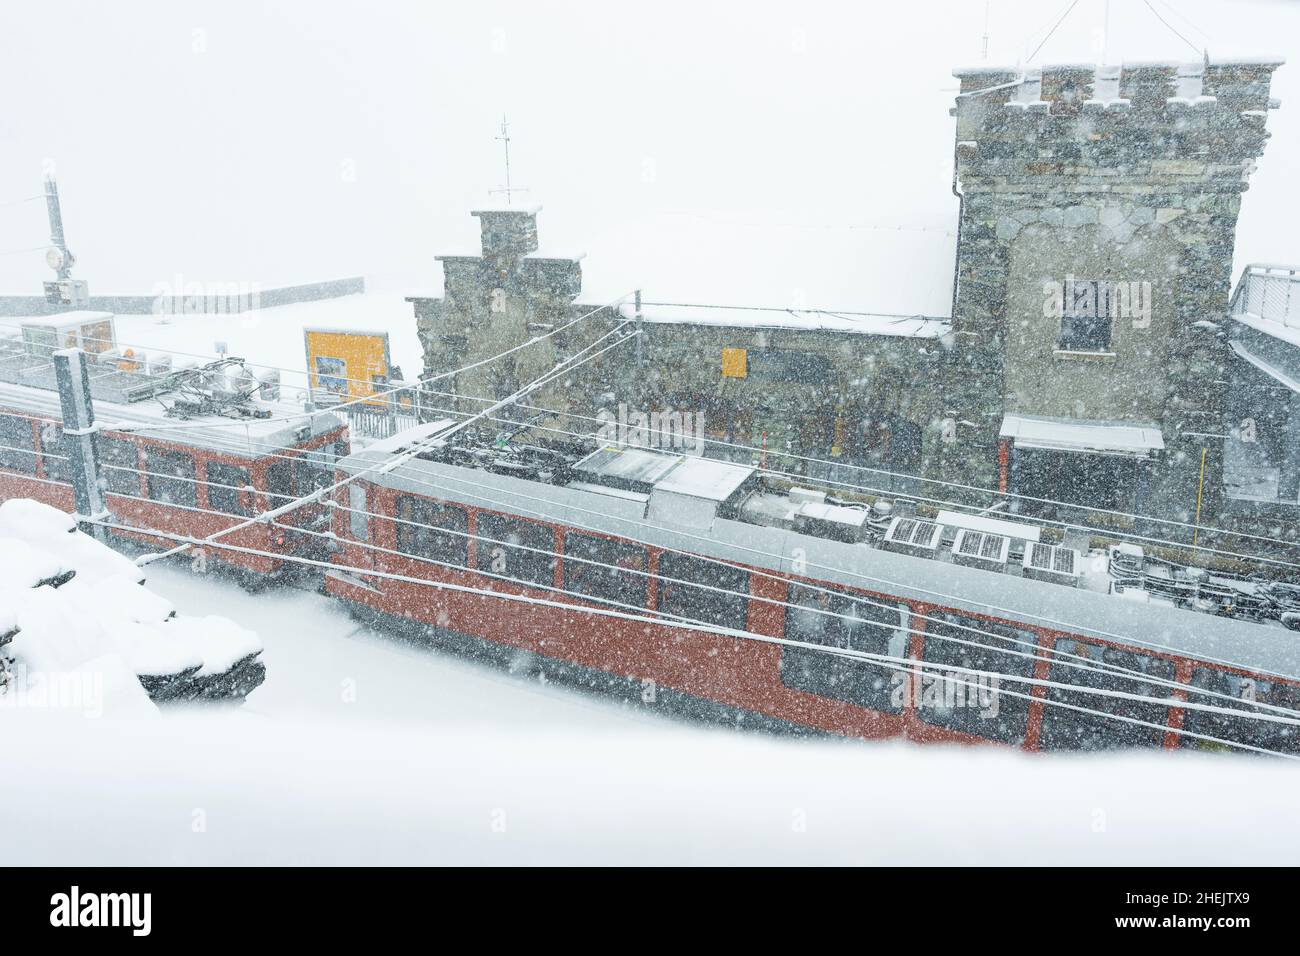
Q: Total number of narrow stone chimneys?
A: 1